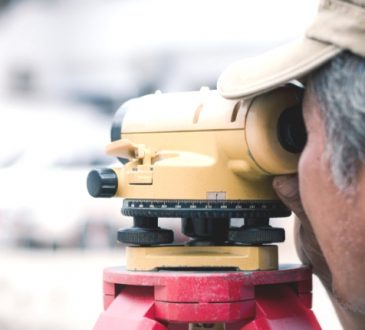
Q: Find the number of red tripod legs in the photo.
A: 2